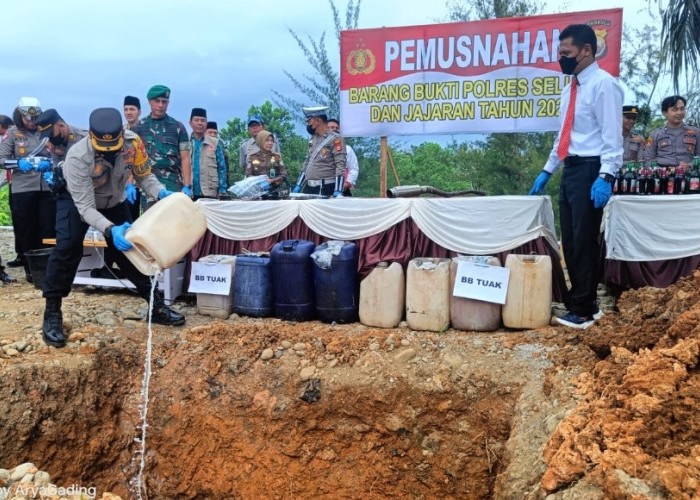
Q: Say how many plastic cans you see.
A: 9